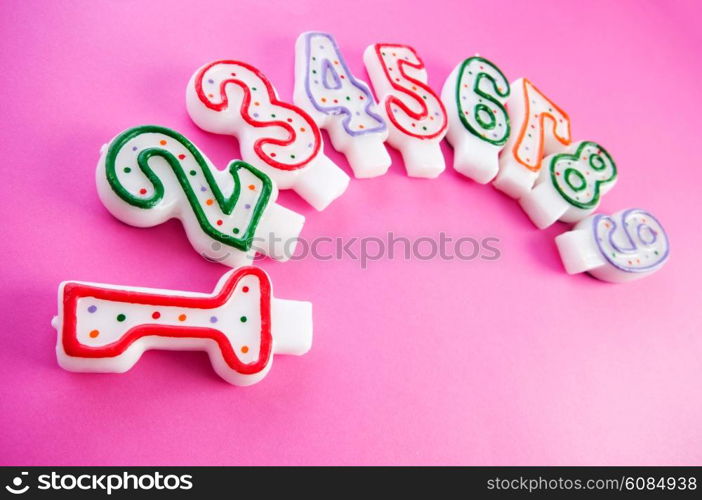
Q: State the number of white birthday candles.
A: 9